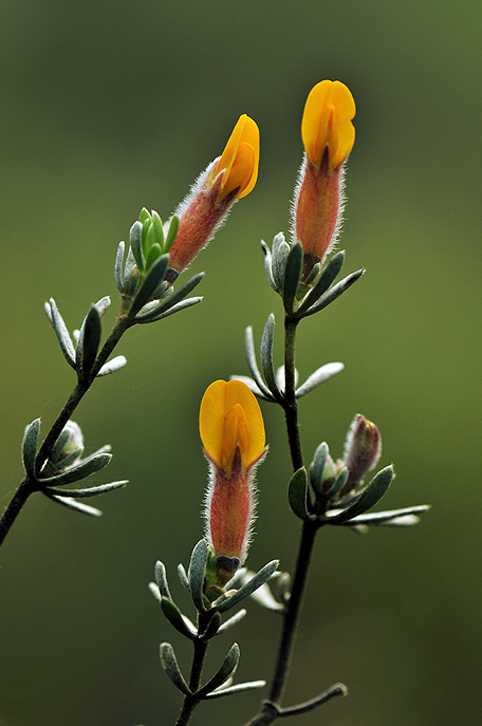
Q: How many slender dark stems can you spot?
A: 3